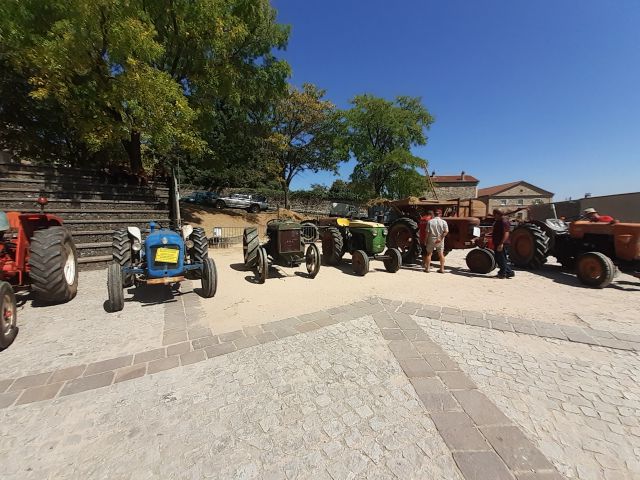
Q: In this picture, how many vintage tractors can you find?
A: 6